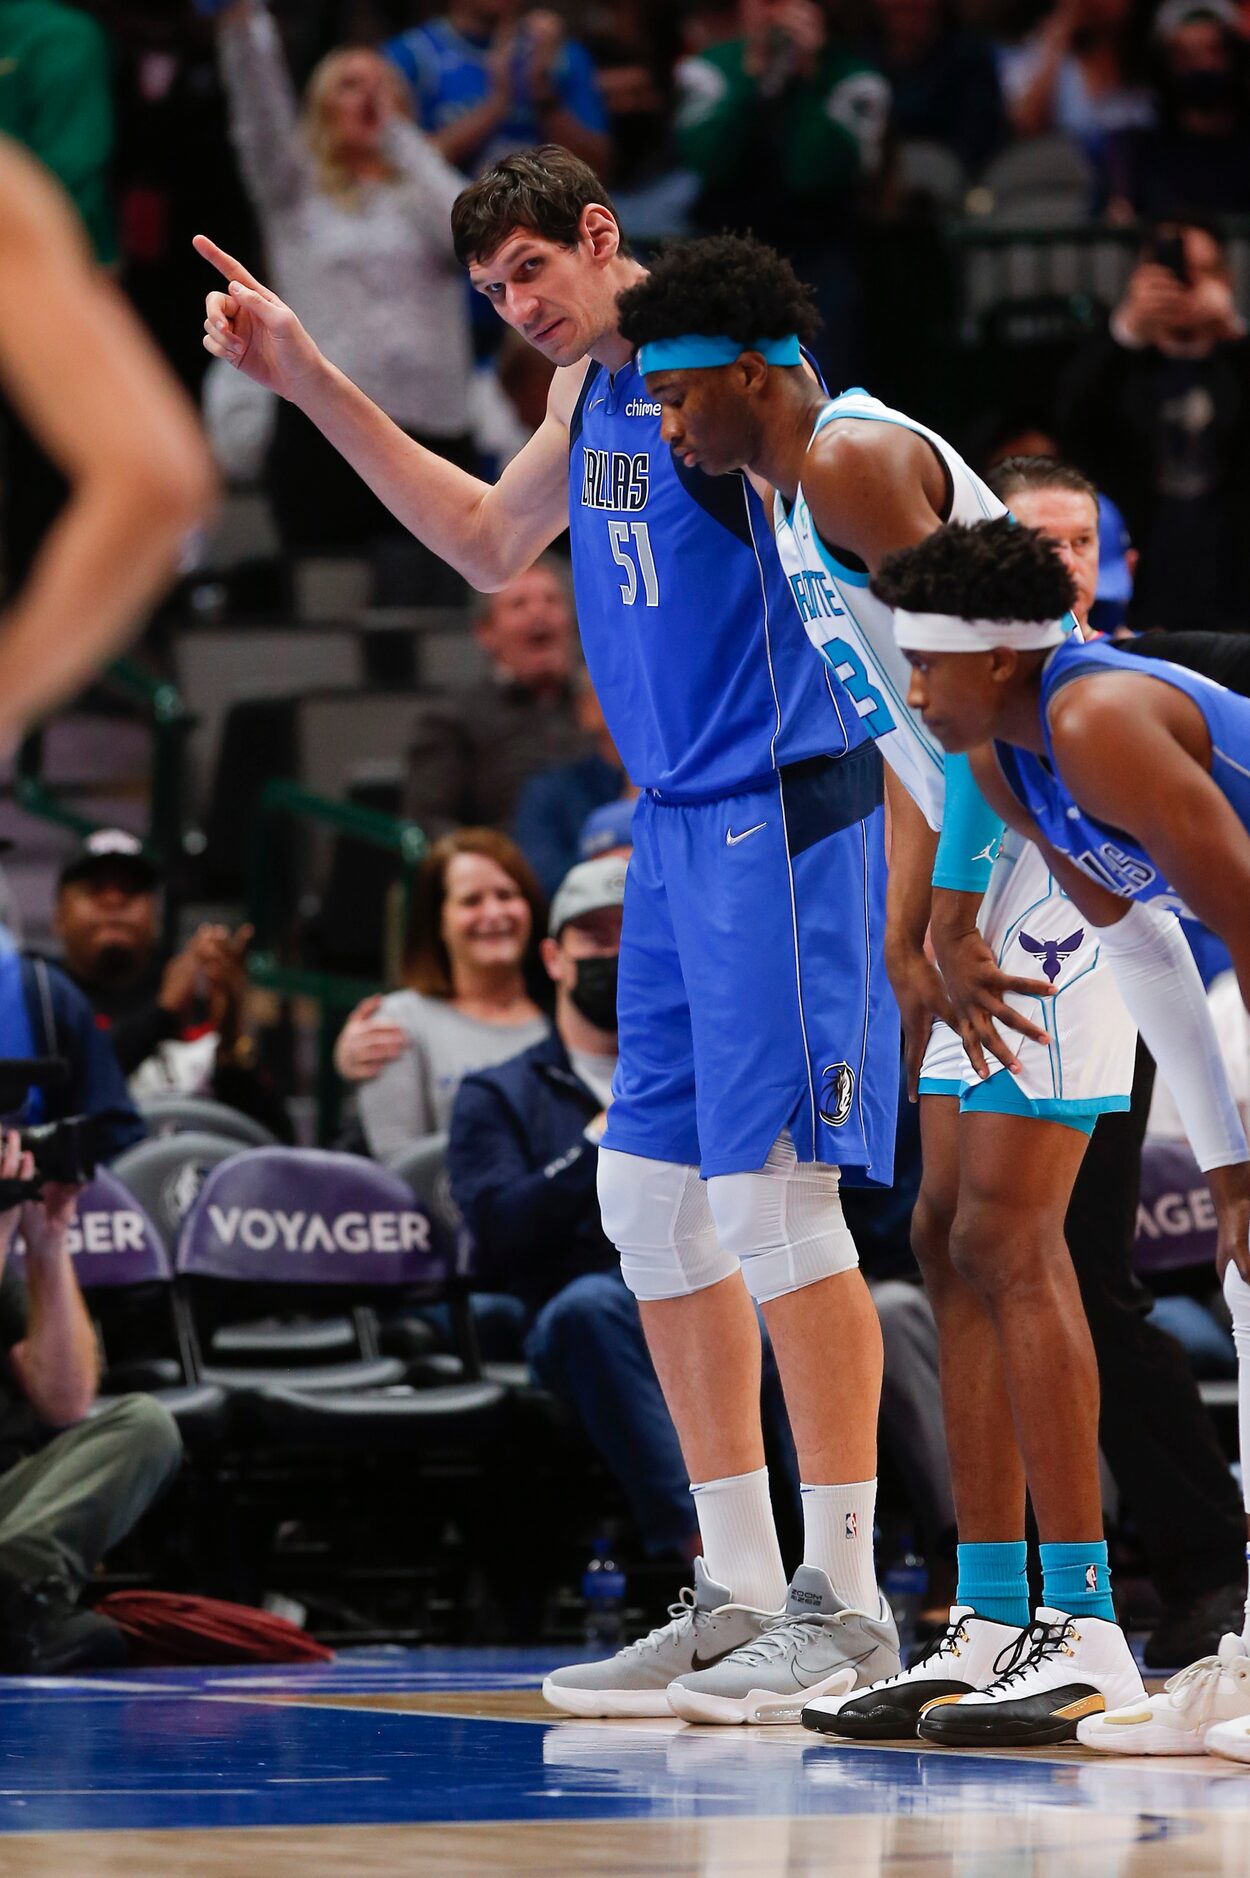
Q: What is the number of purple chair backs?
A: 3